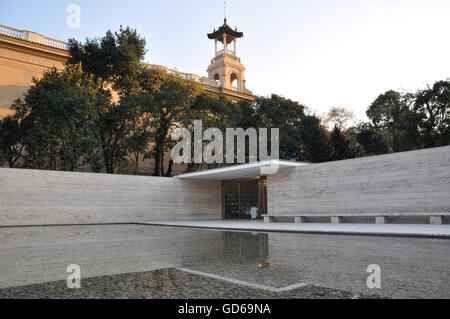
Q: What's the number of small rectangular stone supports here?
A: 5